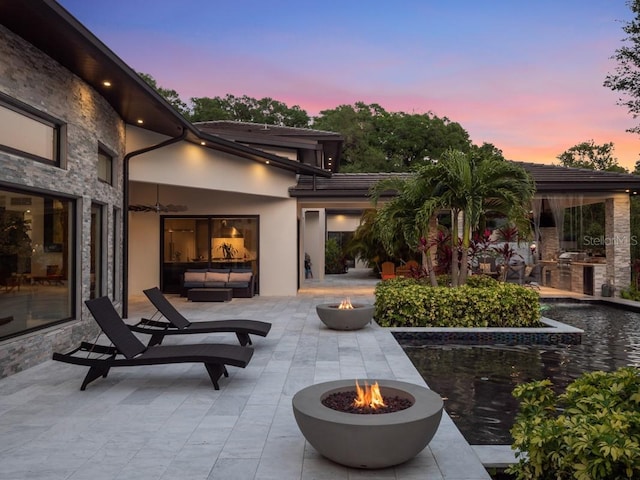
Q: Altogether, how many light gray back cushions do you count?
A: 3